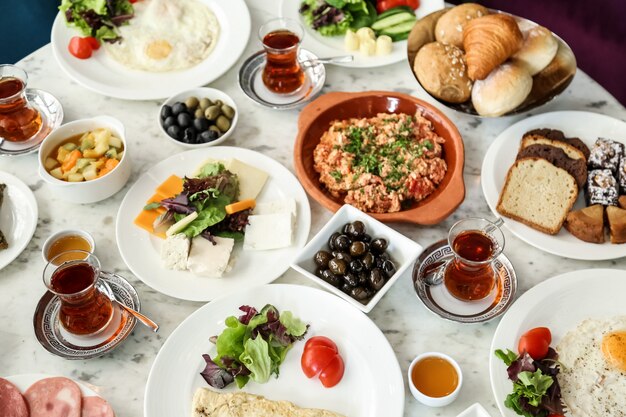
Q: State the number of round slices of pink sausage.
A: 3